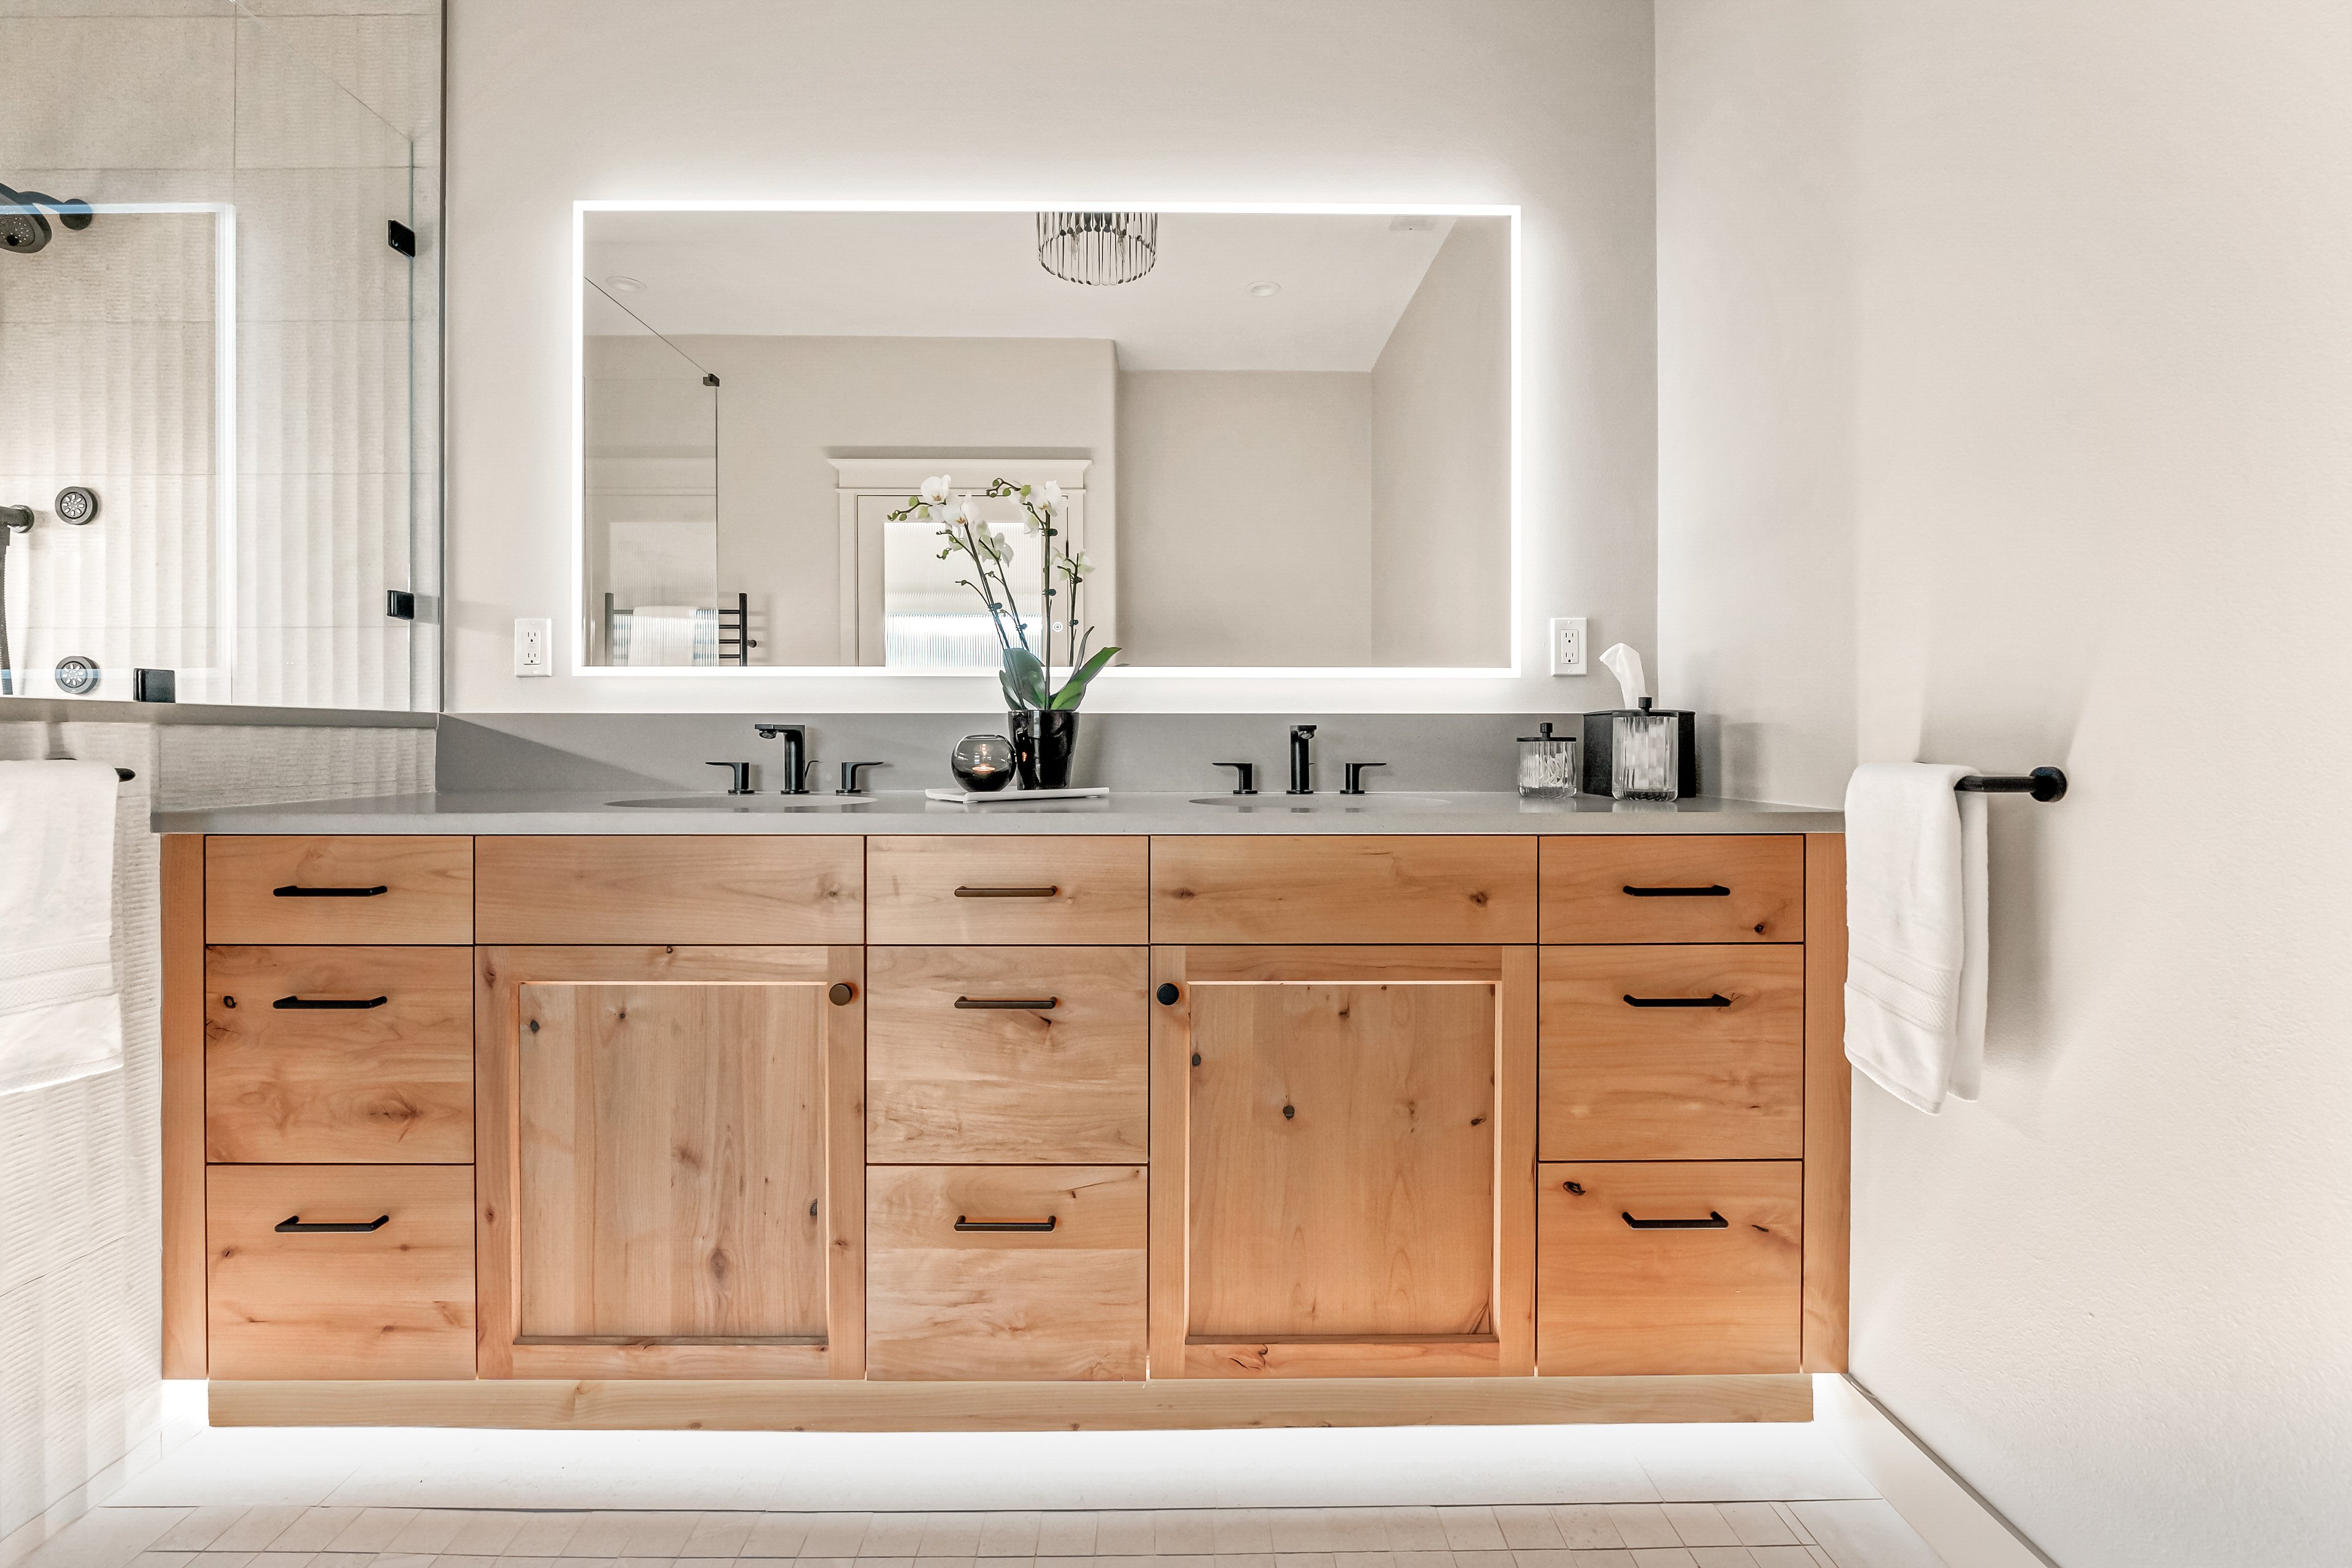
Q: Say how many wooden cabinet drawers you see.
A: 9